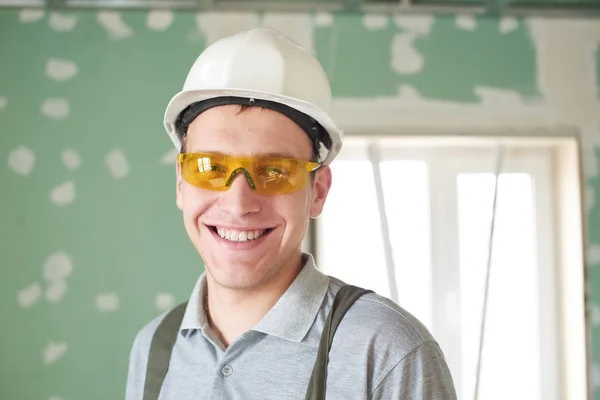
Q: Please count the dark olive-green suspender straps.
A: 2